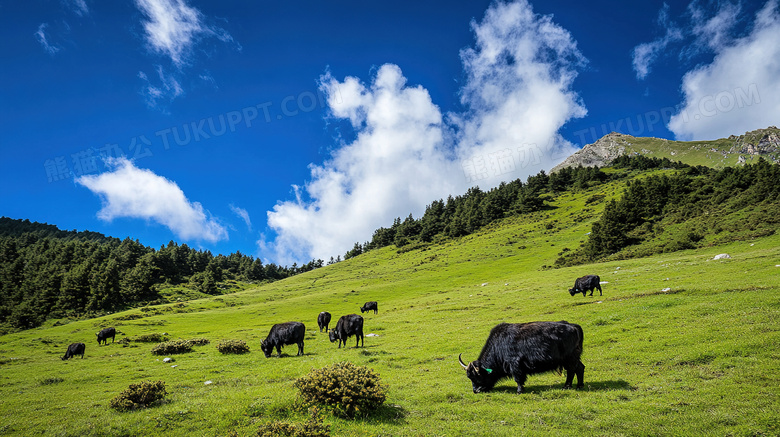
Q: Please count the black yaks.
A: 8